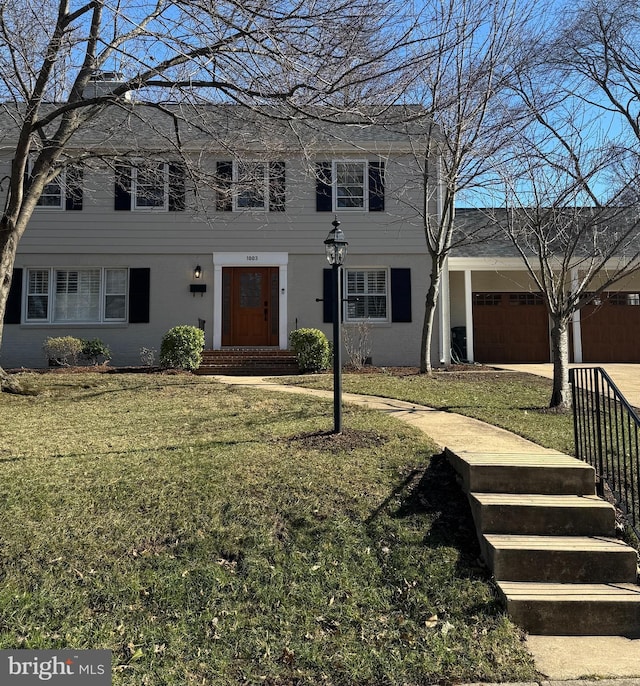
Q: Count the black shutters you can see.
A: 12